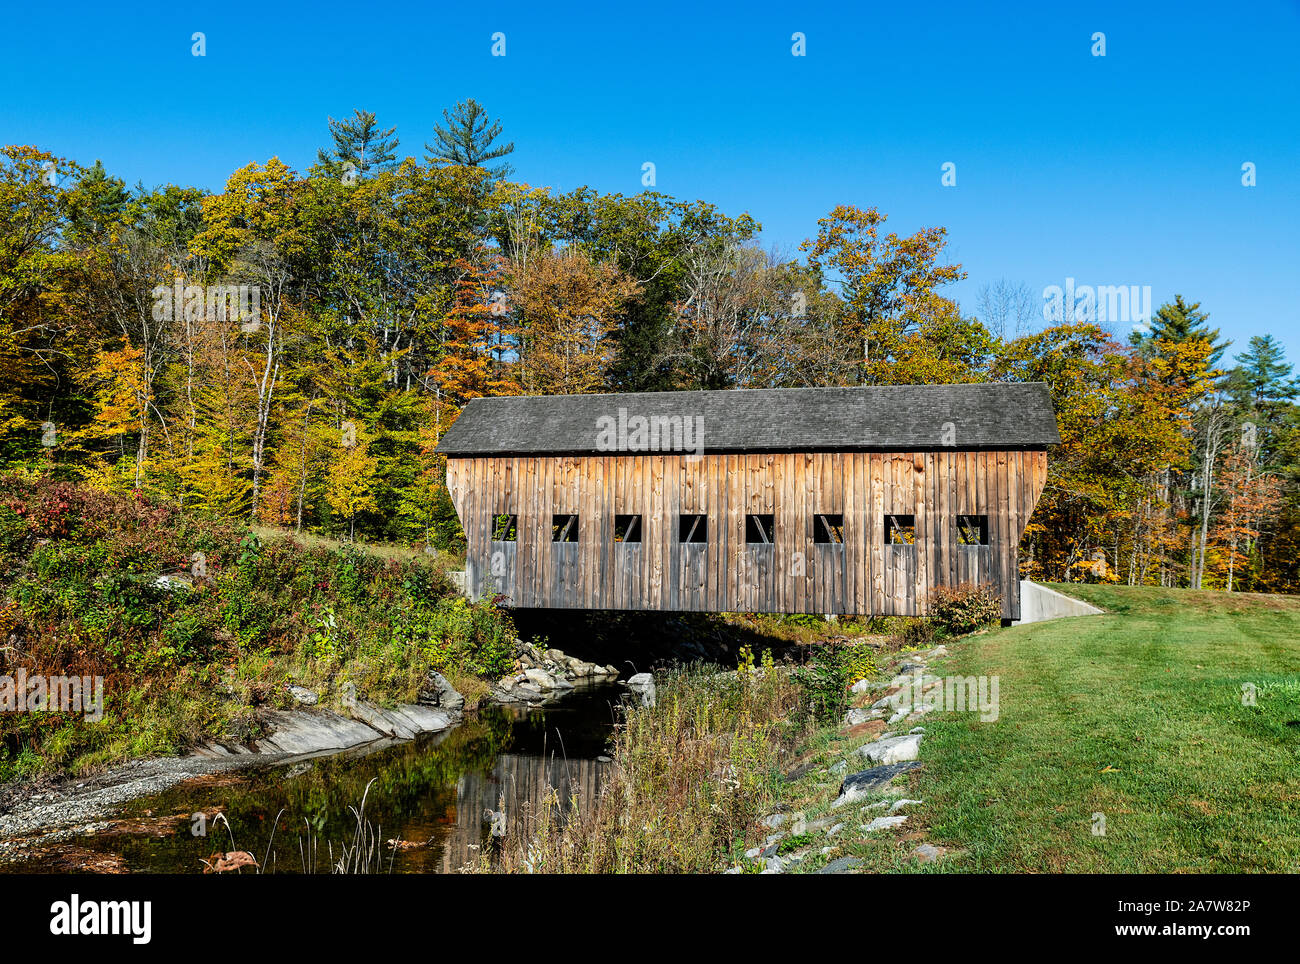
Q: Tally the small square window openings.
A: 8